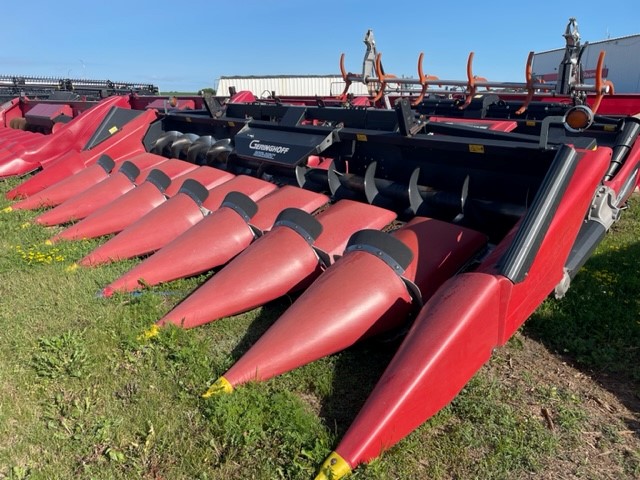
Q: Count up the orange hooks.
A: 6